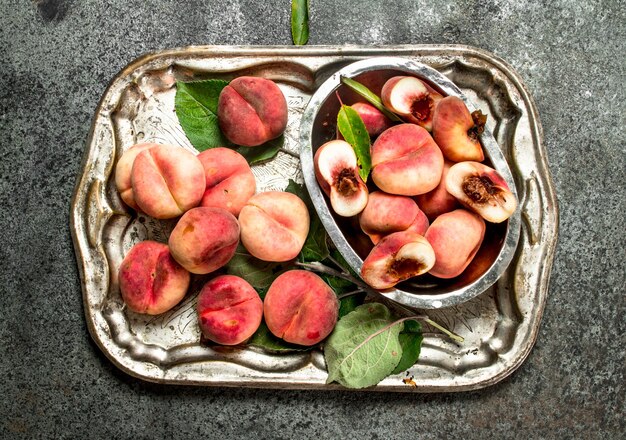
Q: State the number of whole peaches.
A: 14